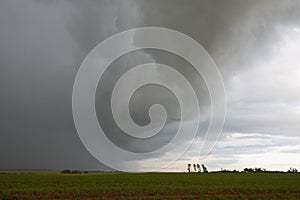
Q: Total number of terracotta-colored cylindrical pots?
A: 0